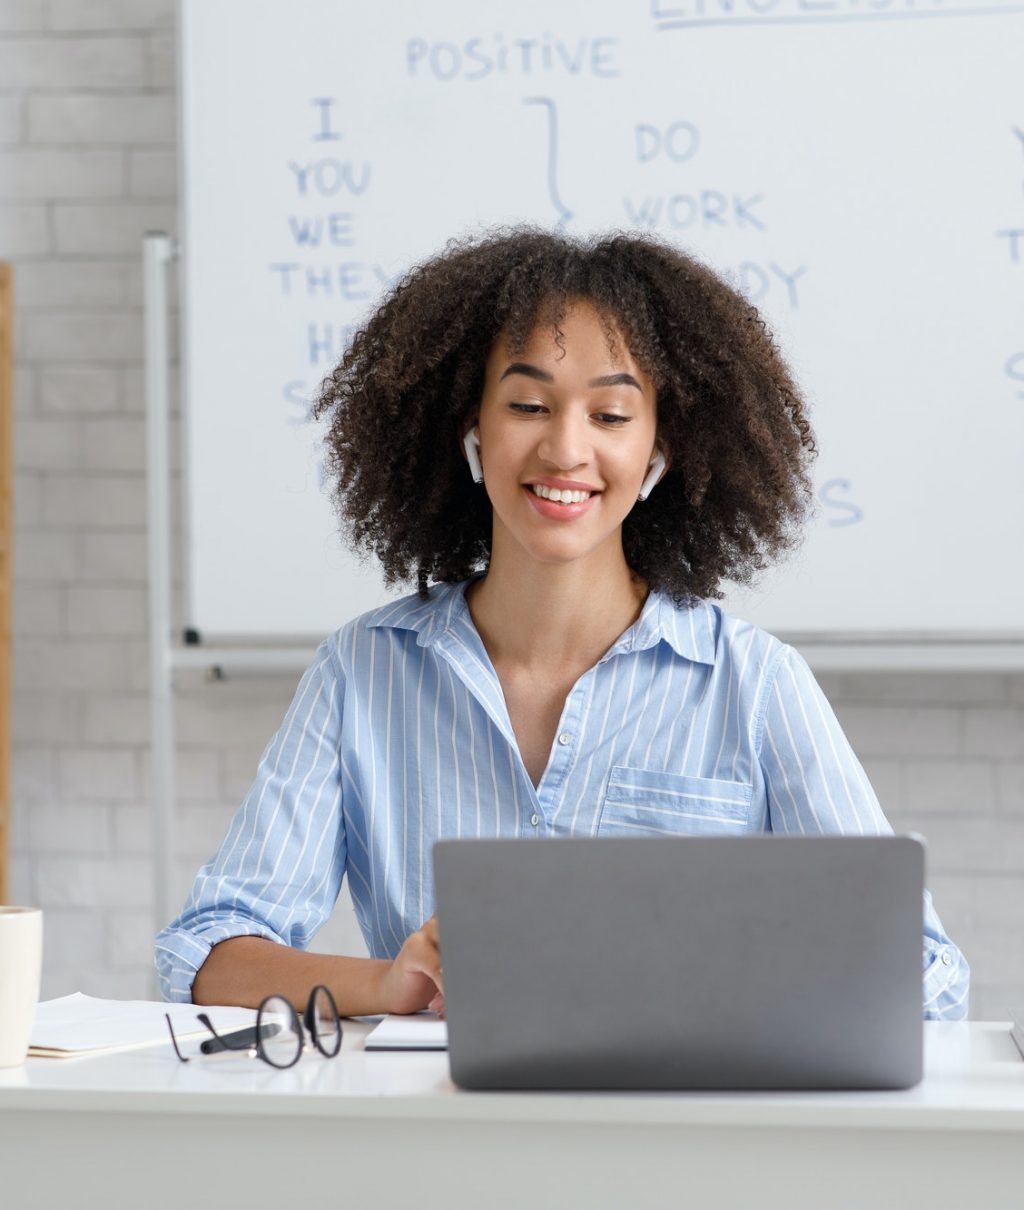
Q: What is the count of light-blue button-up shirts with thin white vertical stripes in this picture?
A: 1